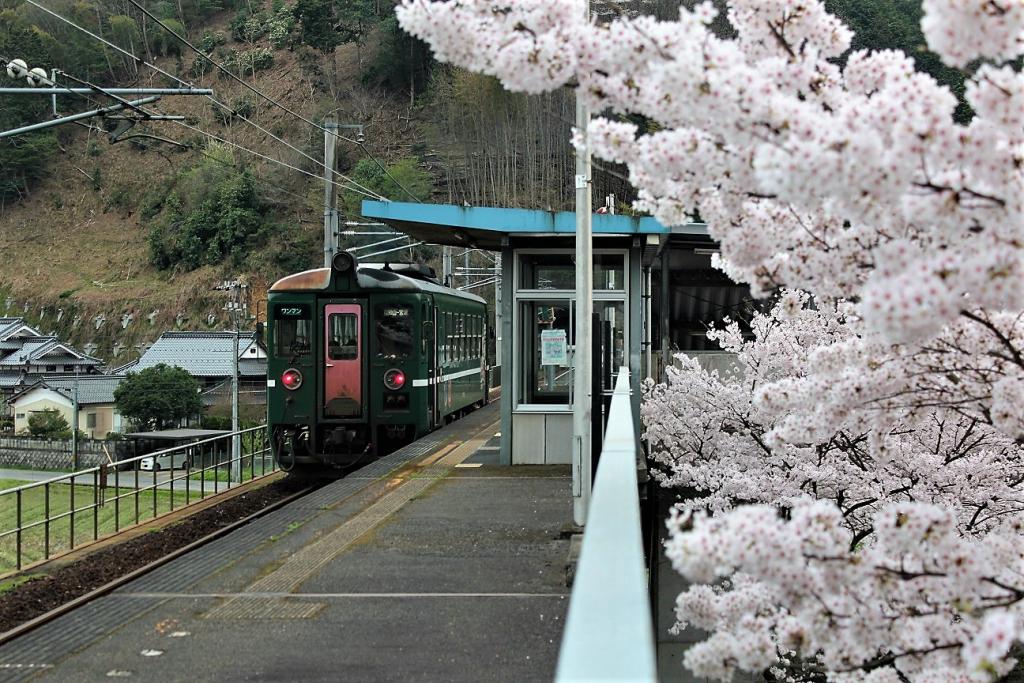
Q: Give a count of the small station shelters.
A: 1